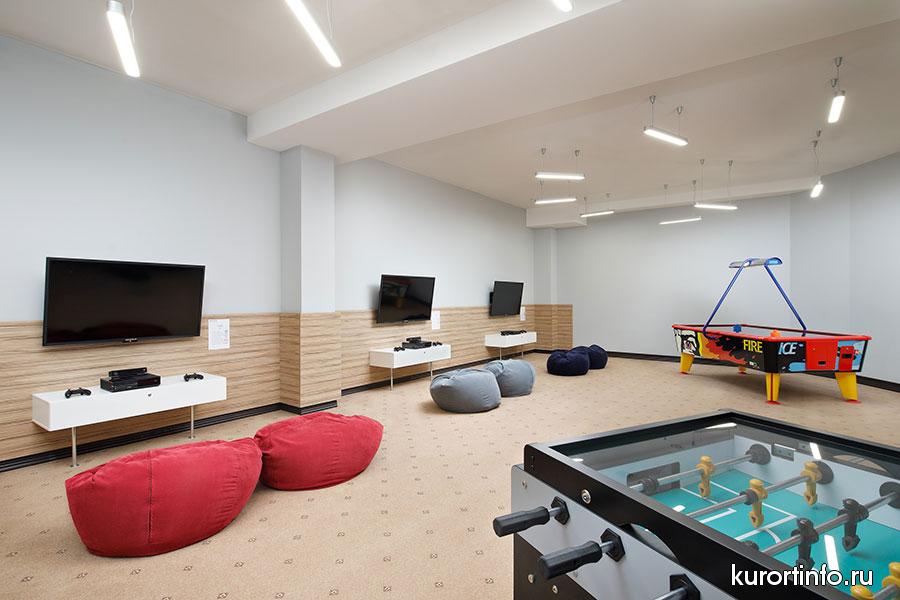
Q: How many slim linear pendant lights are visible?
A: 11